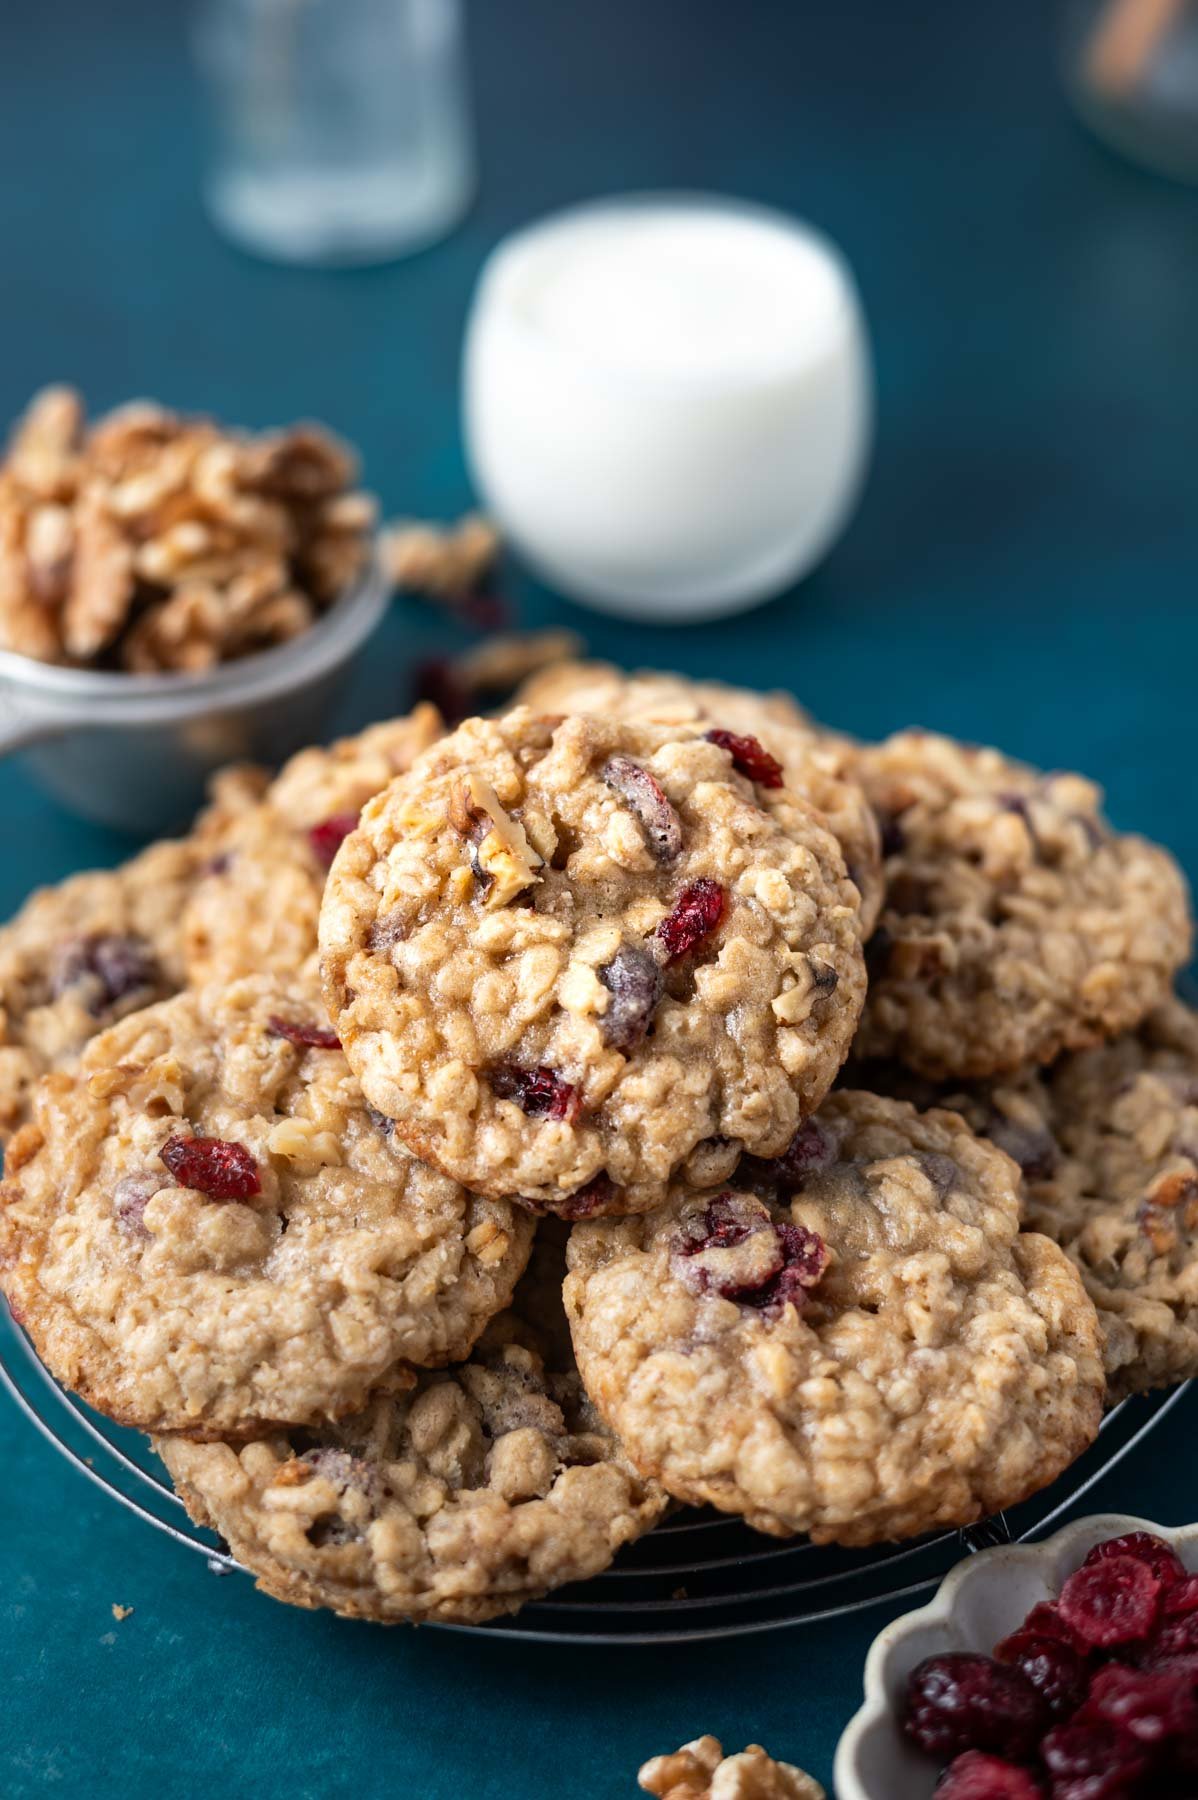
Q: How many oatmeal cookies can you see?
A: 9